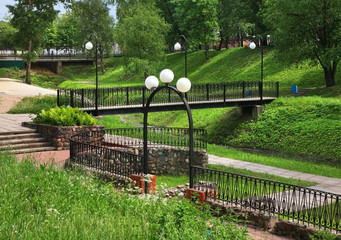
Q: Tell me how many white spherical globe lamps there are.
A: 6